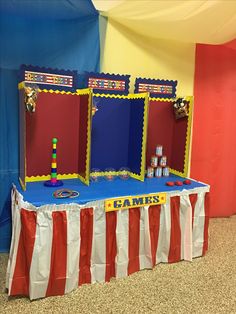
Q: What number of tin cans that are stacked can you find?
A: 6